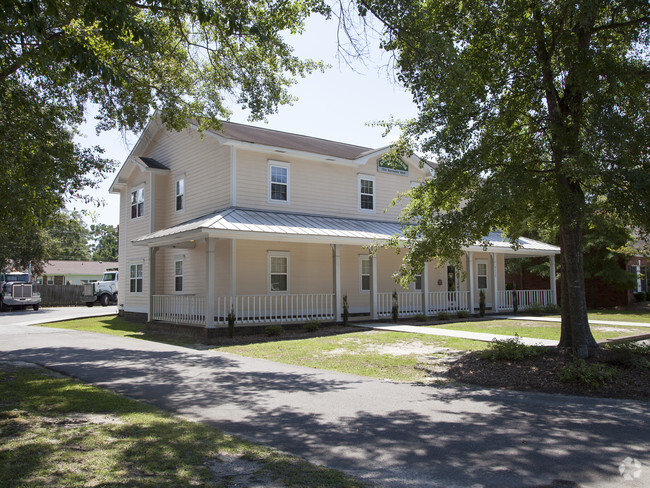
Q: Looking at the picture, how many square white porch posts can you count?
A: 8